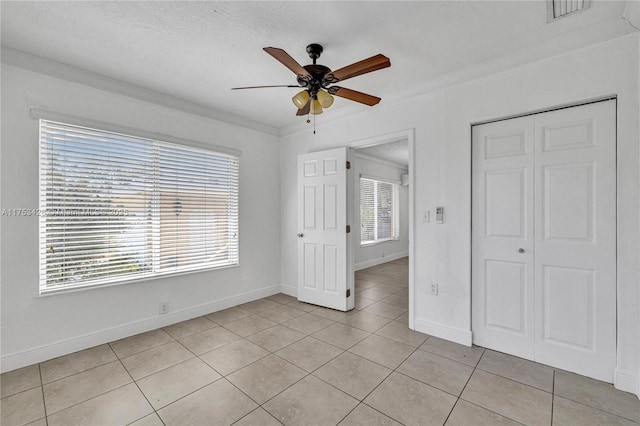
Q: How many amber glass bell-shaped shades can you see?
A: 3